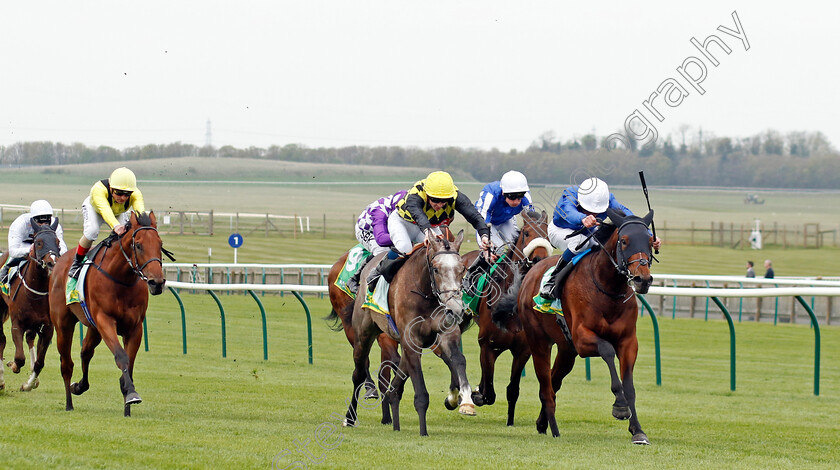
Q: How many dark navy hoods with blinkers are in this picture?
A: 2